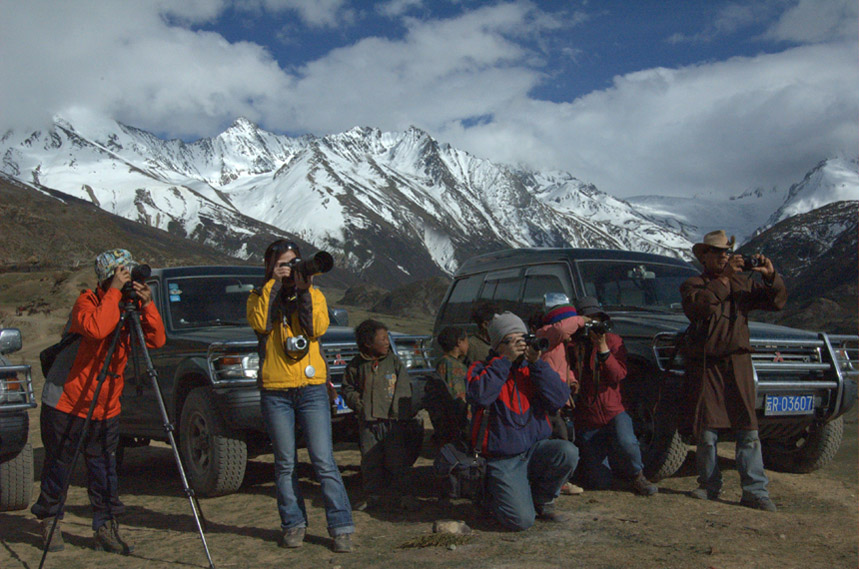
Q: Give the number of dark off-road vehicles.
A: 3